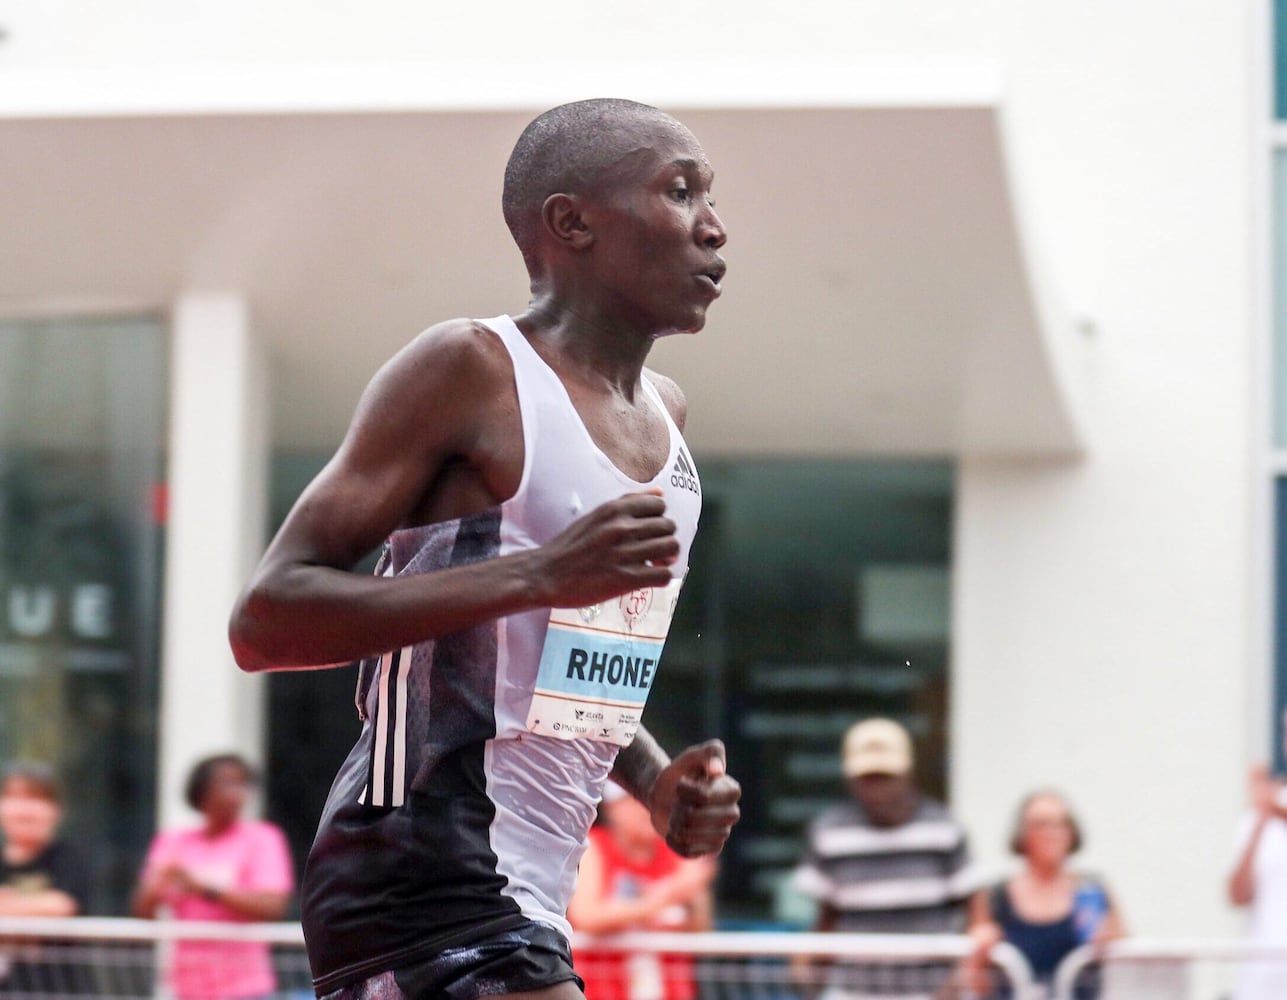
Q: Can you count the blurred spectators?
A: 6